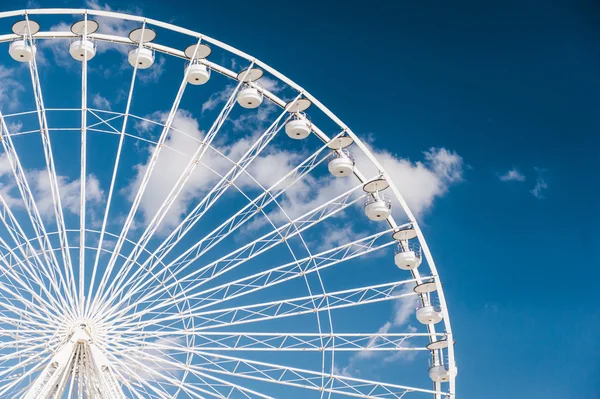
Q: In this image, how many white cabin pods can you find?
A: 11